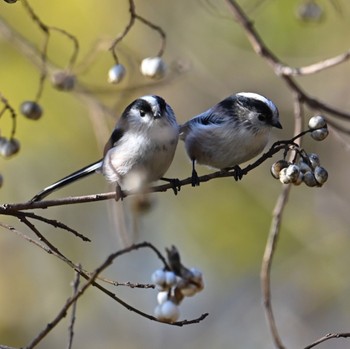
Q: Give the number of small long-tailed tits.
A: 2